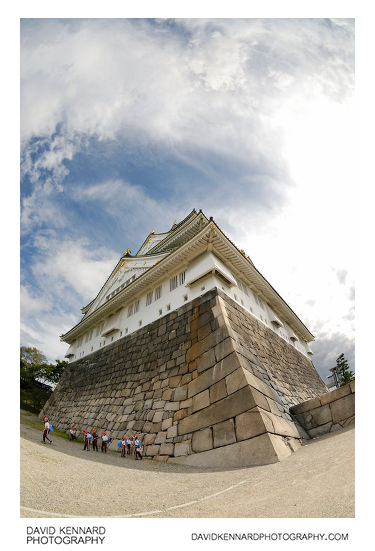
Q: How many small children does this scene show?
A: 8